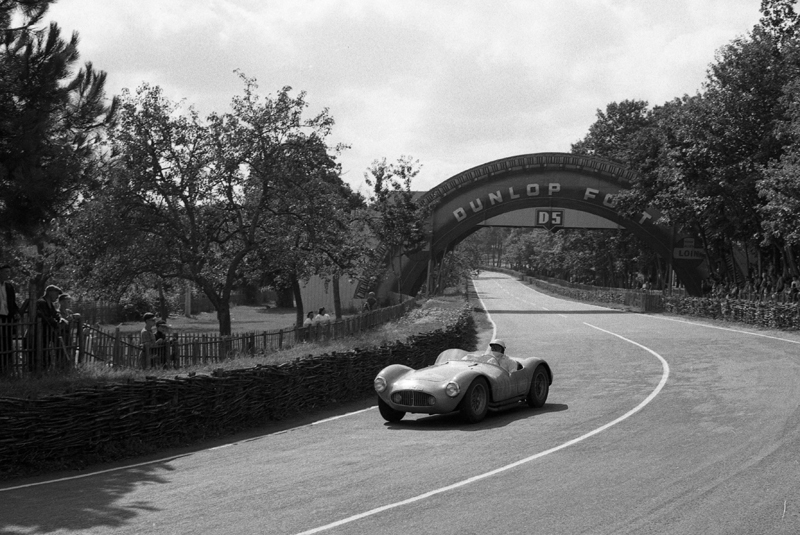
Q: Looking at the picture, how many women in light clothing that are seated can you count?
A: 2